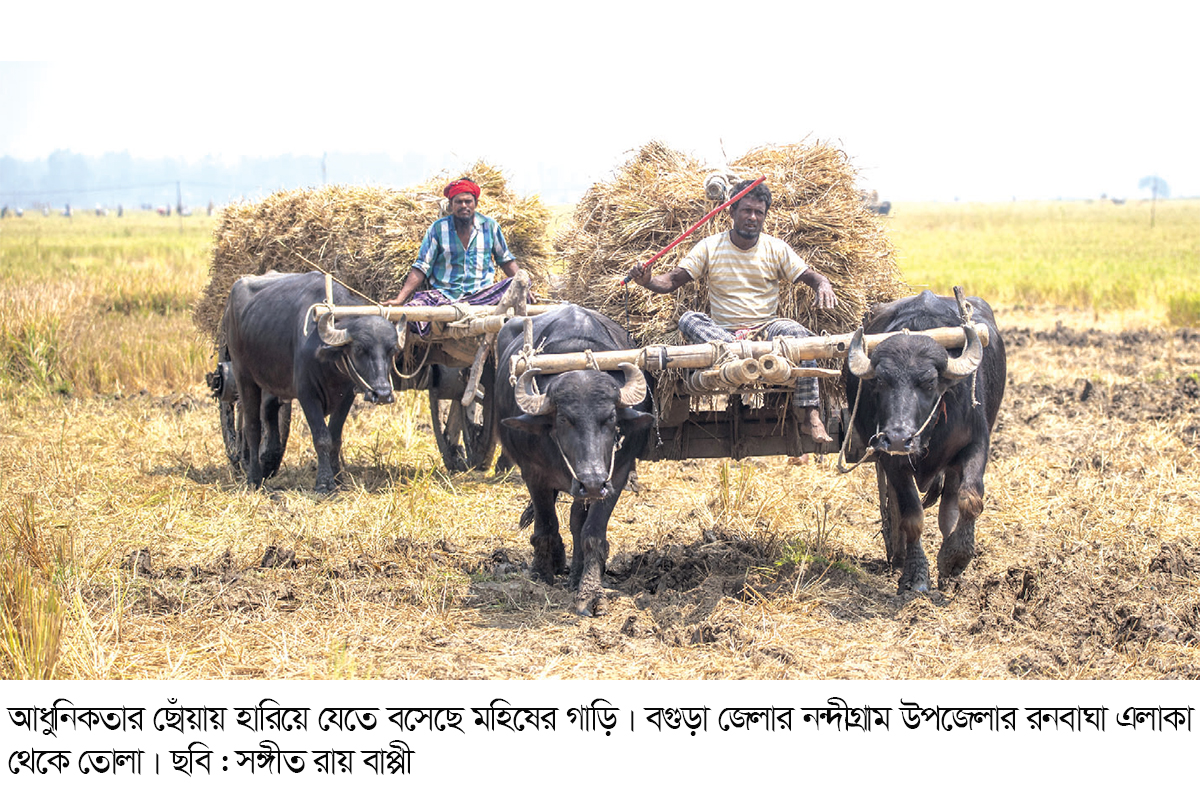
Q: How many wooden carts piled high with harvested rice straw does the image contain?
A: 2